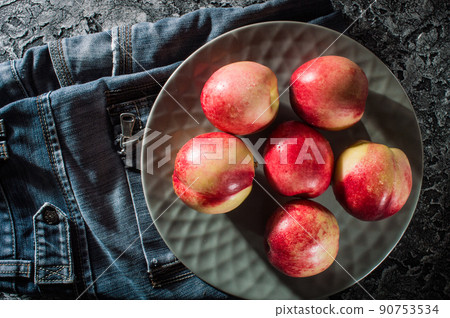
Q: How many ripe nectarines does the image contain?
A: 6